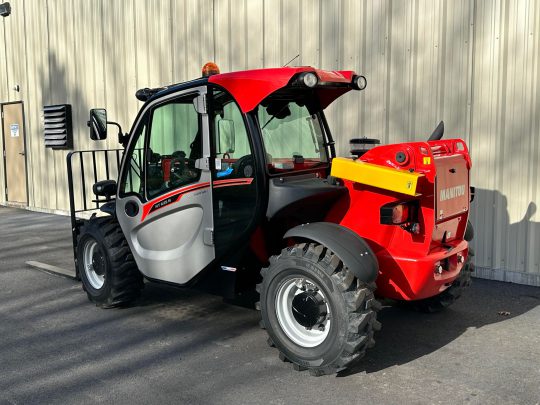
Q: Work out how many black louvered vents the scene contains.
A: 1